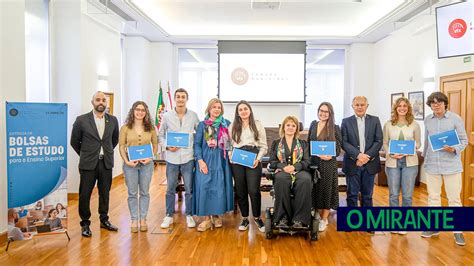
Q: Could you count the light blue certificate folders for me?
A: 6